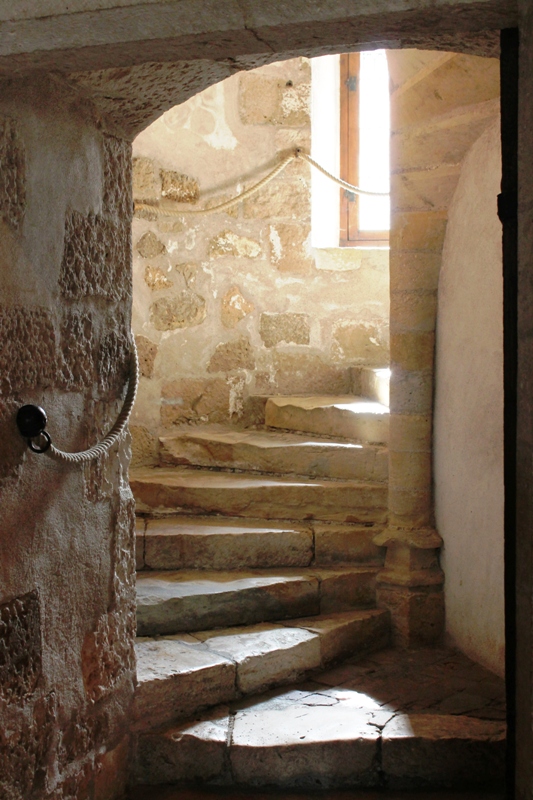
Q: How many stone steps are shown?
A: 8